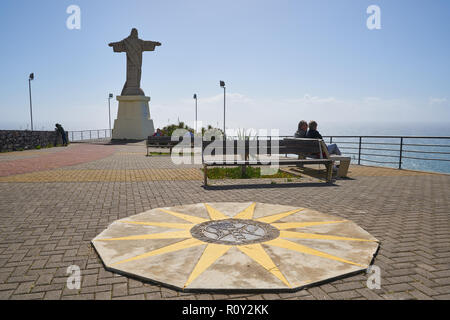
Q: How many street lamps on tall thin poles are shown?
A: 4